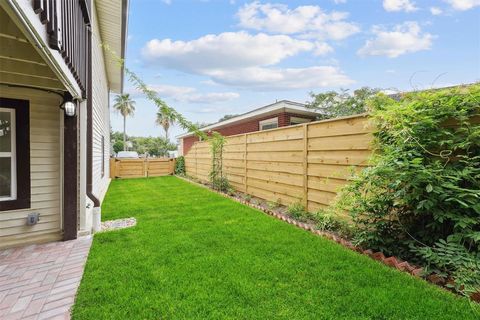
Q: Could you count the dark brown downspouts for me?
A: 1